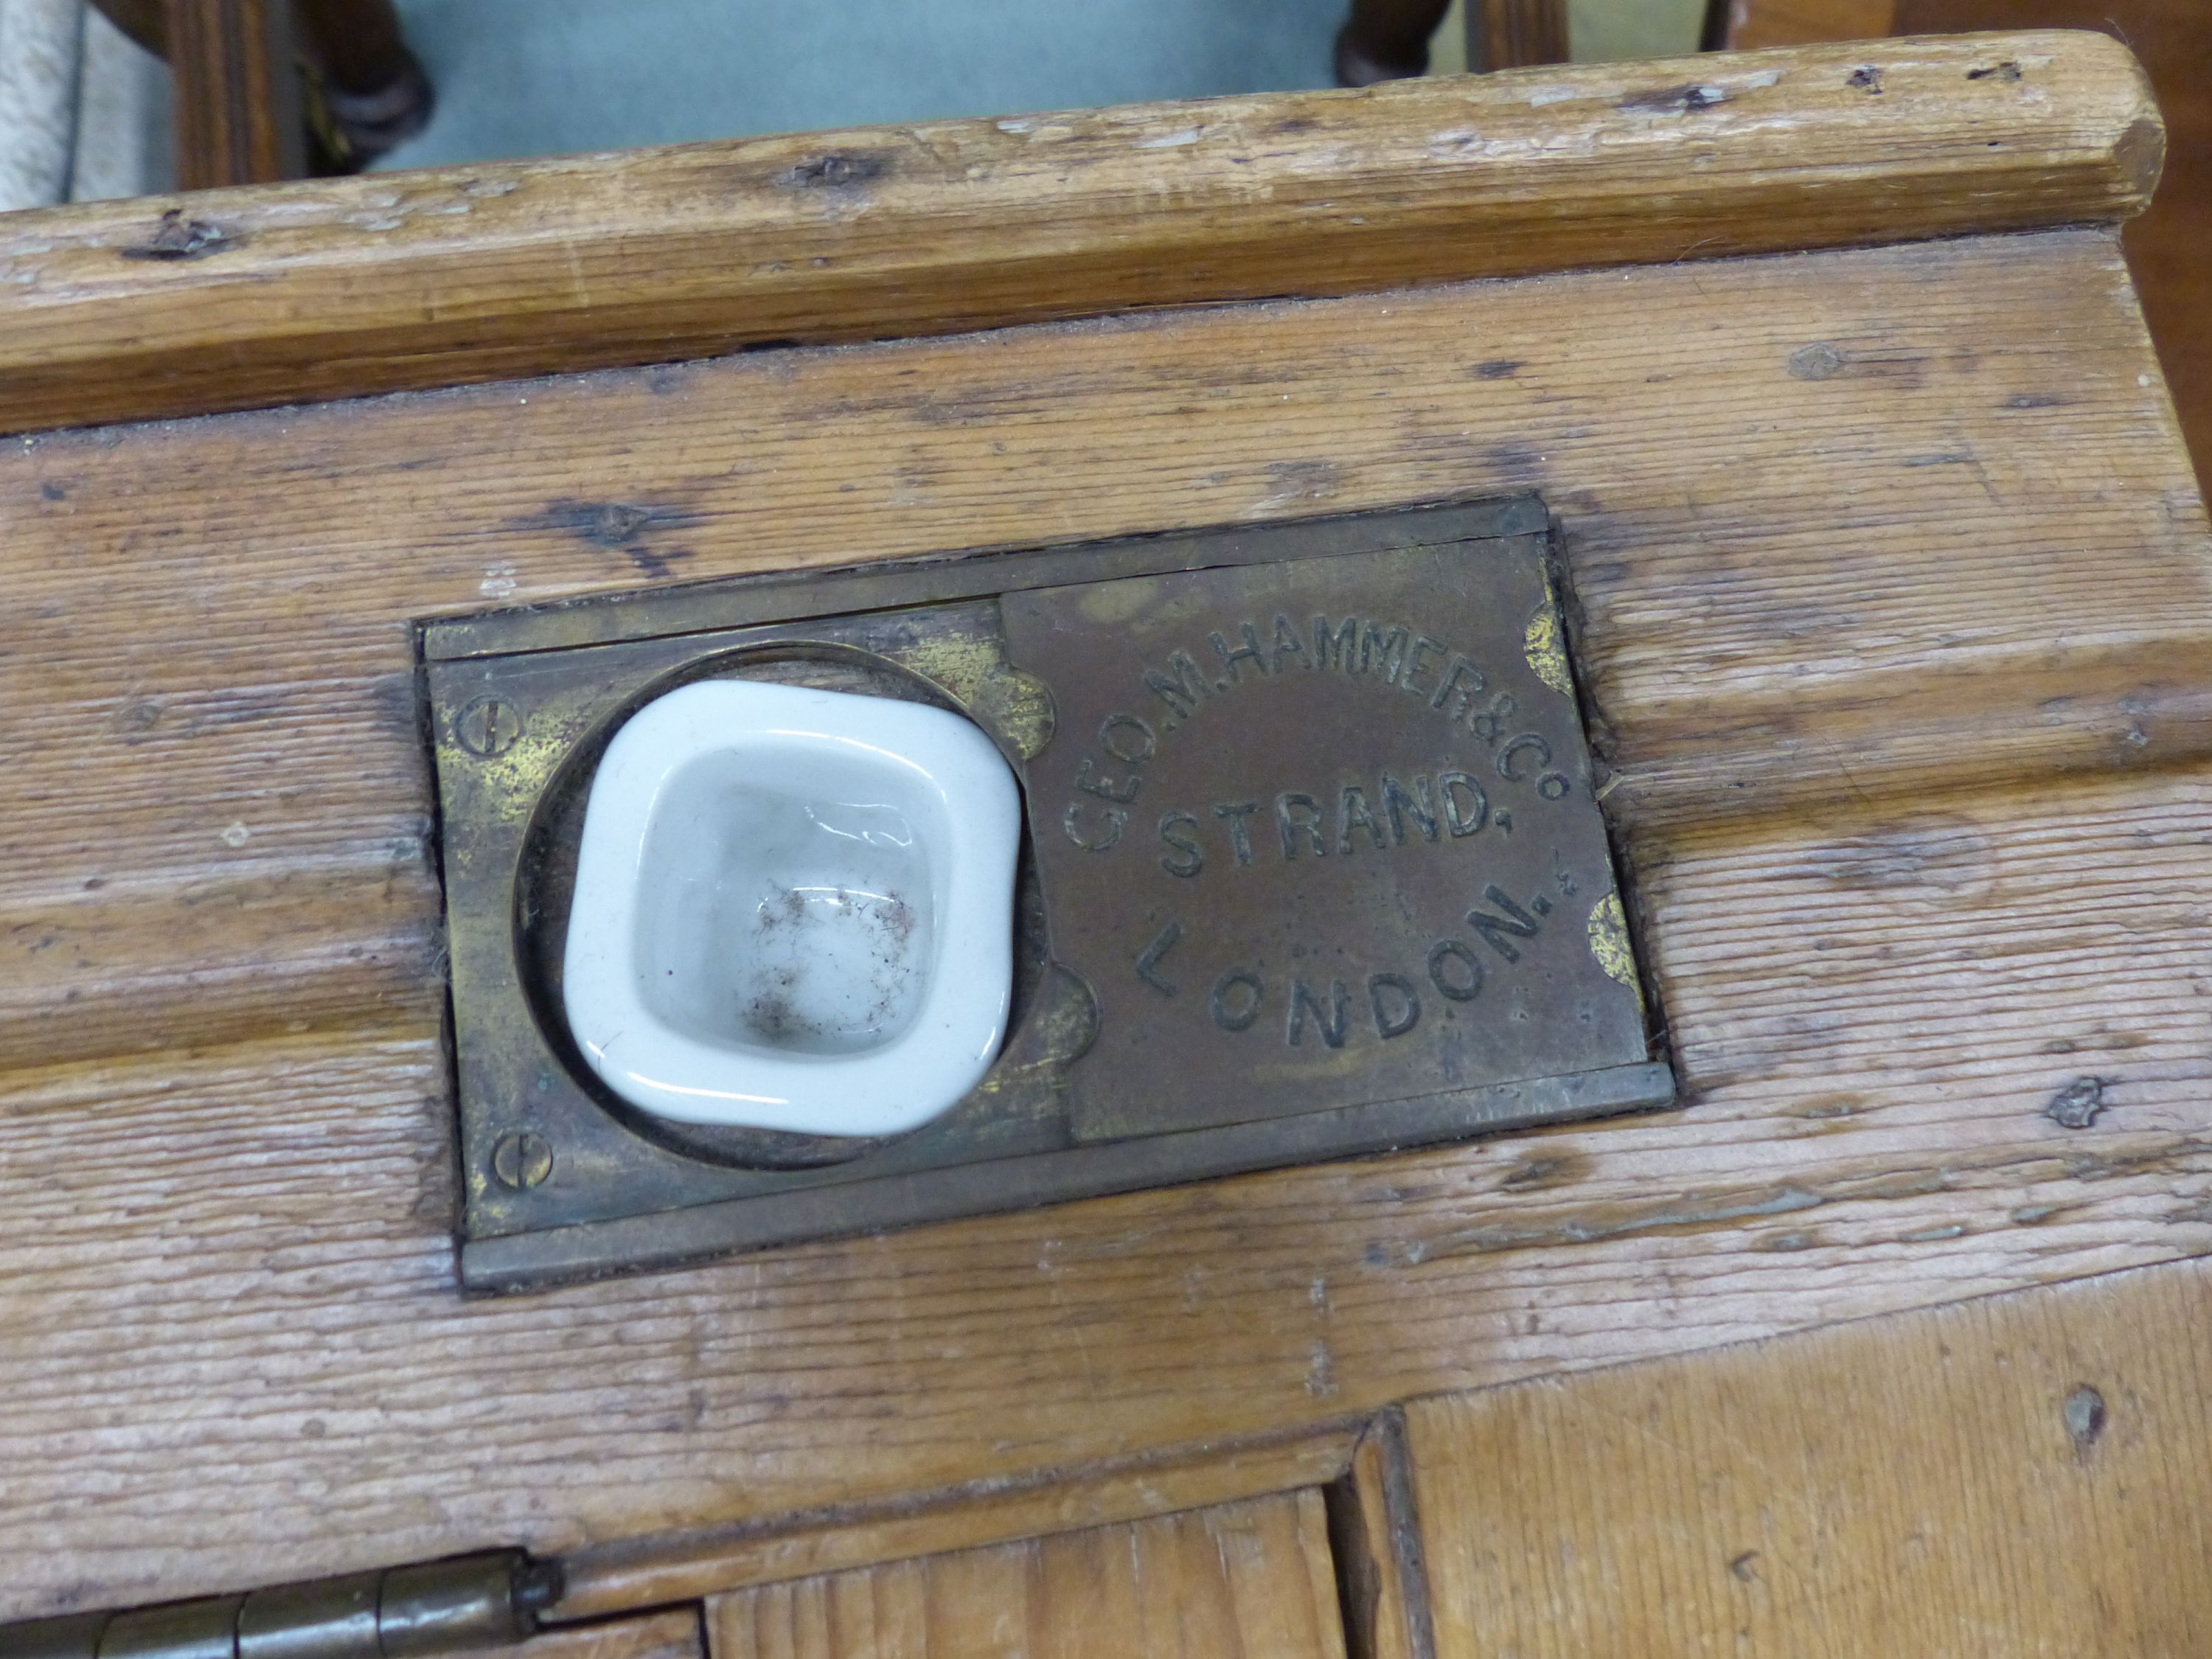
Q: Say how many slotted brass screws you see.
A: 2